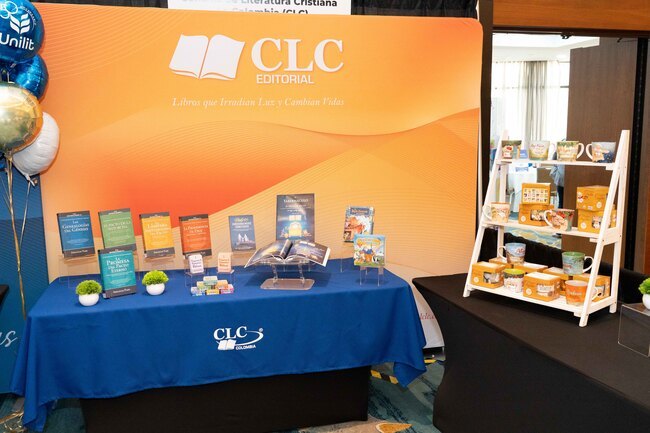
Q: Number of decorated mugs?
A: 10